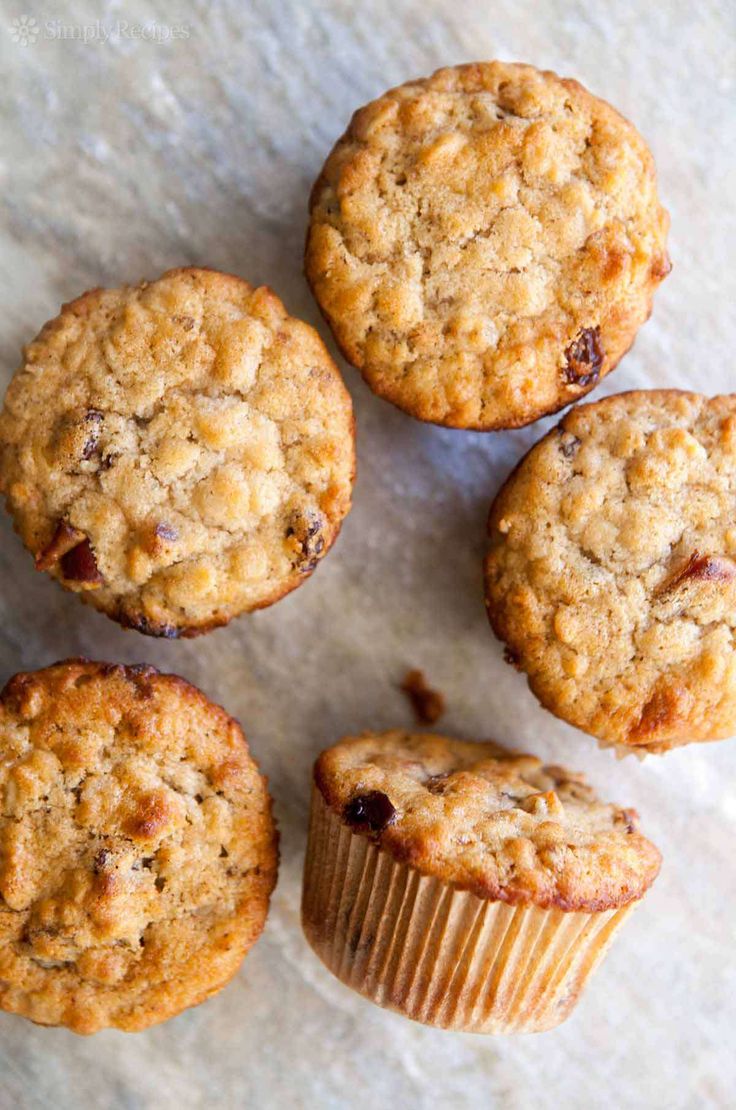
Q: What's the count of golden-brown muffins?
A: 5